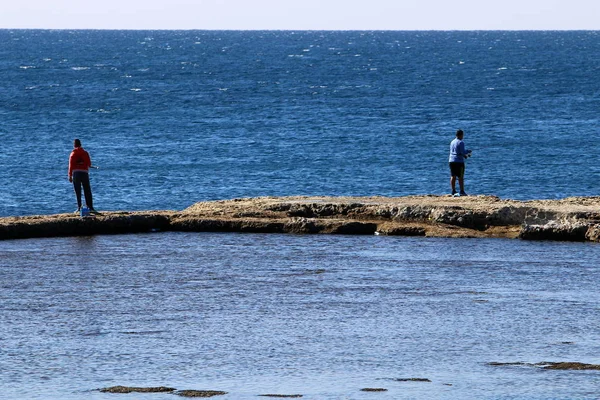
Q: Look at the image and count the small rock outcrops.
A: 6